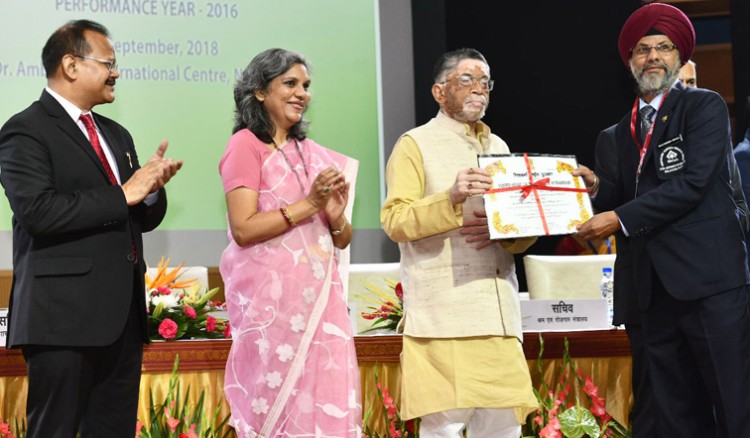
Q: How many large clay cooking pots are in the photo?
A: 0